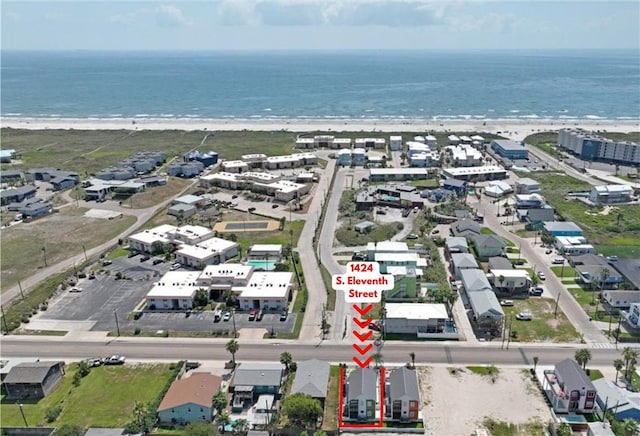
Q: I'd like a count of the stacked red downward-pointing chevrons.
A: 5